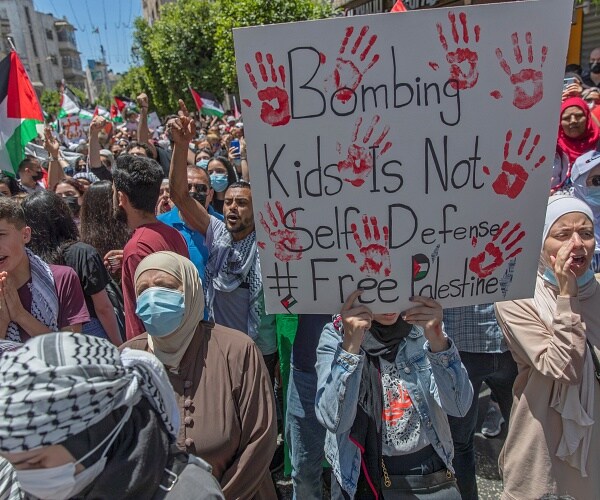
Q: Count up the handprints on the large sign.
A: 9